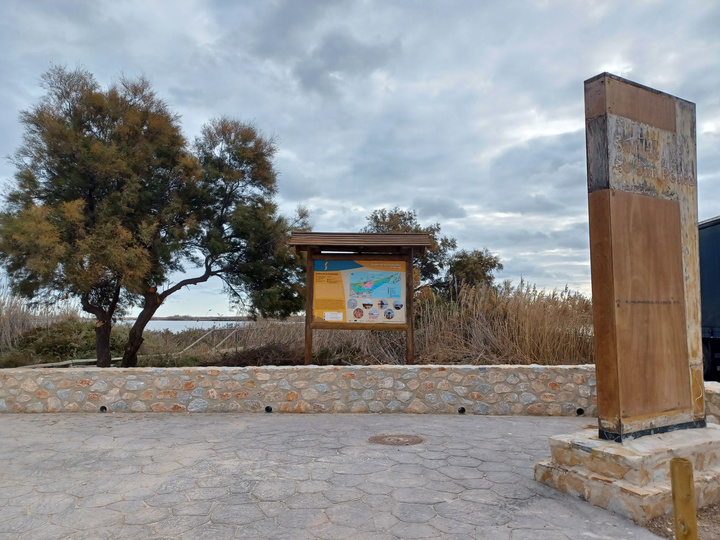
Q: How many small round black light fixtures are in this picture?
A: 4